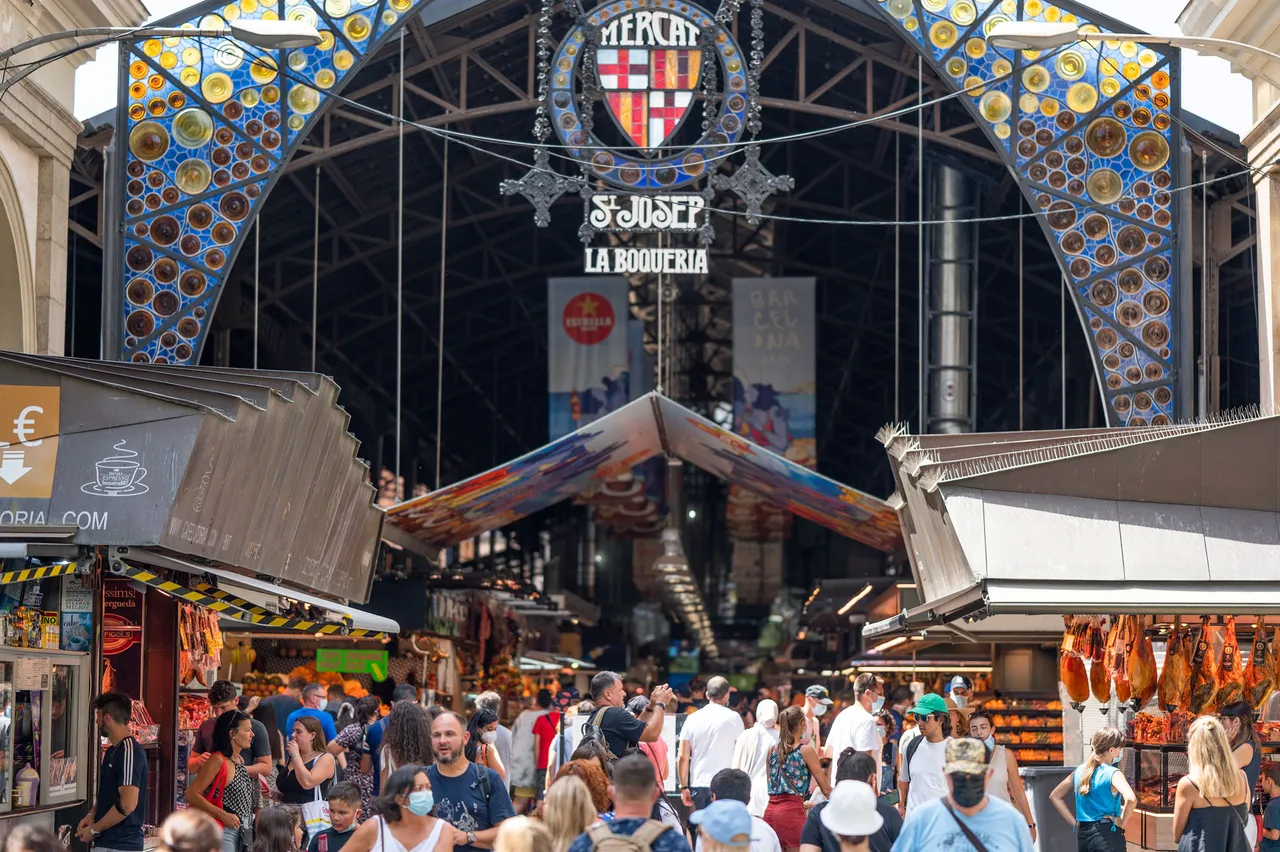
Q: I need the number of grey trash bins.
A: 1